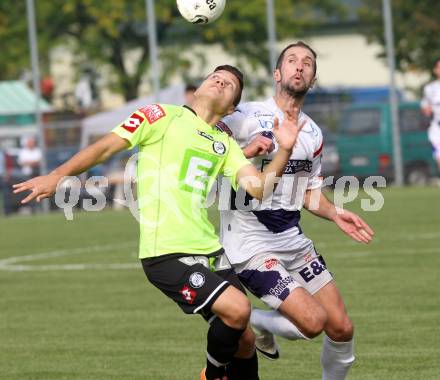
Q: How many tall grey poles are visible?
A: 4